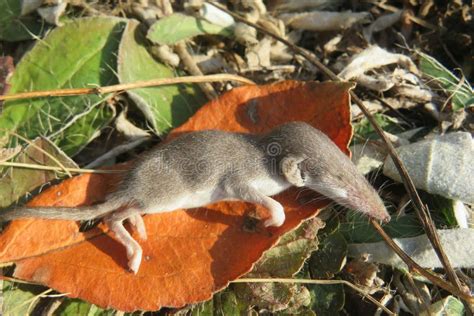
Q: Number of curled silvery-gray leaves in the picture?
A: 2